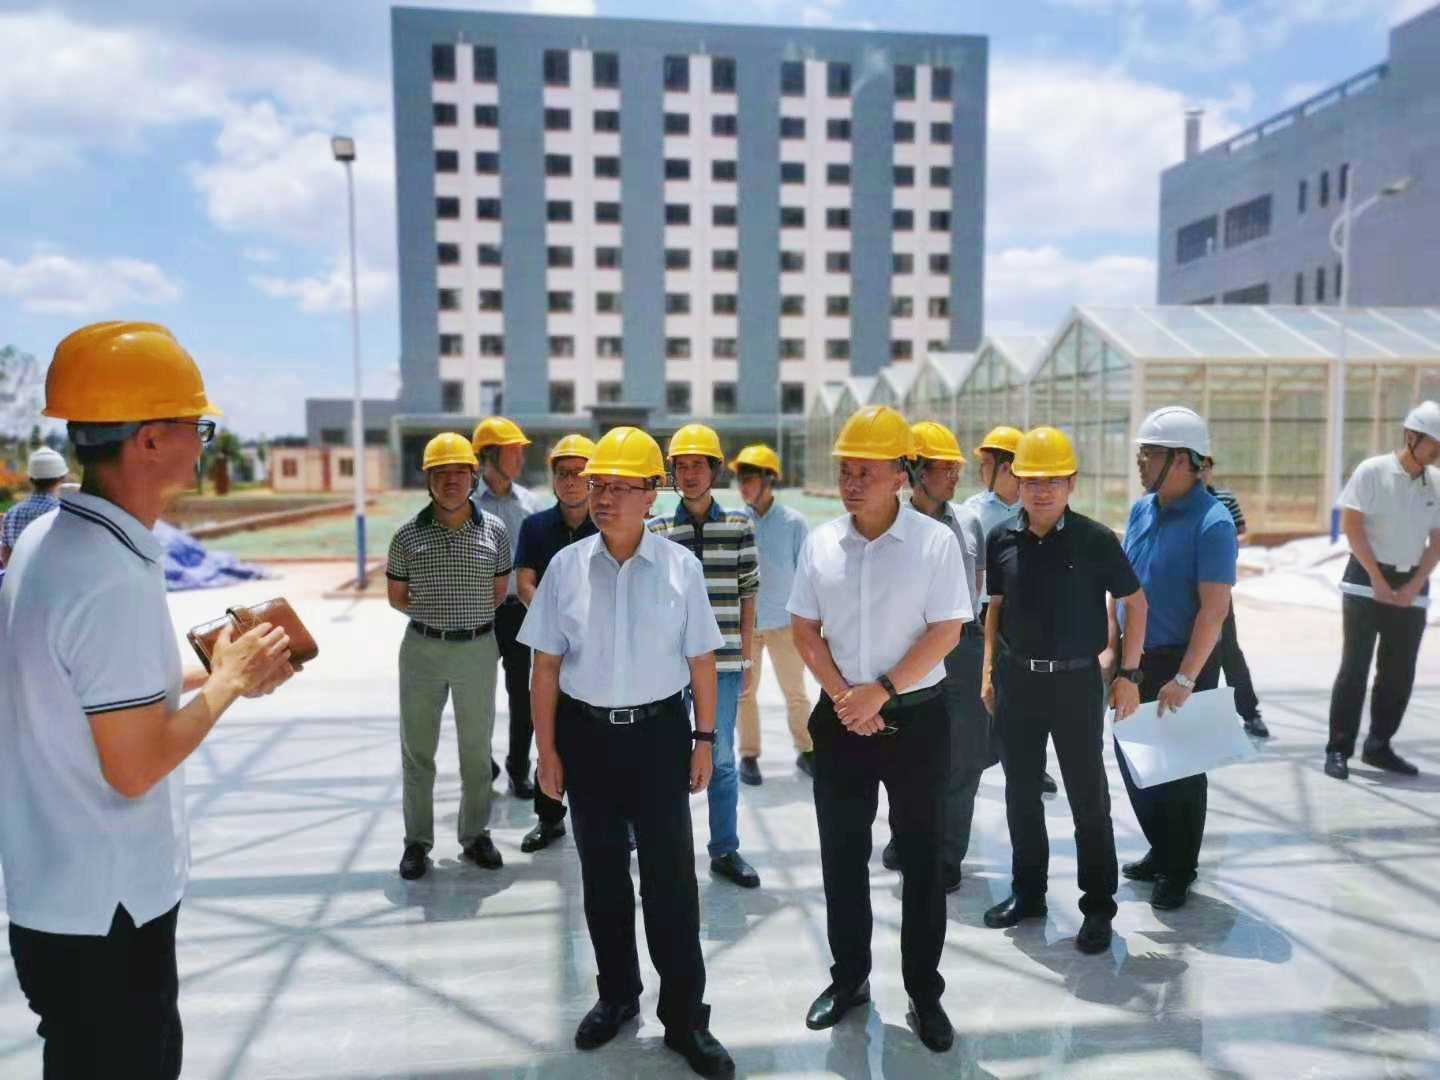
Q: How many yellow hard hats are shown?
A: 11